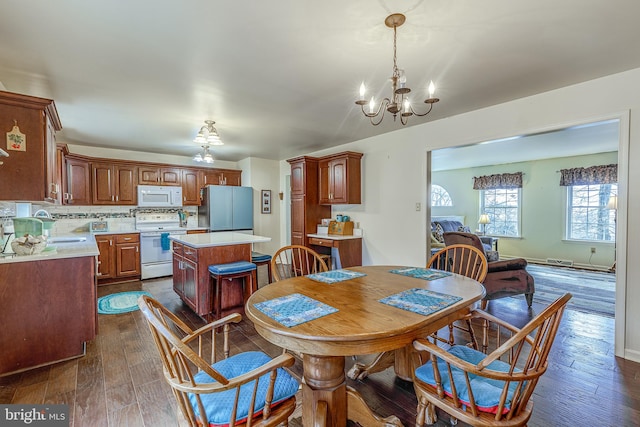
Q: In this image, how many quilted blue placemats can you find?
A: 4